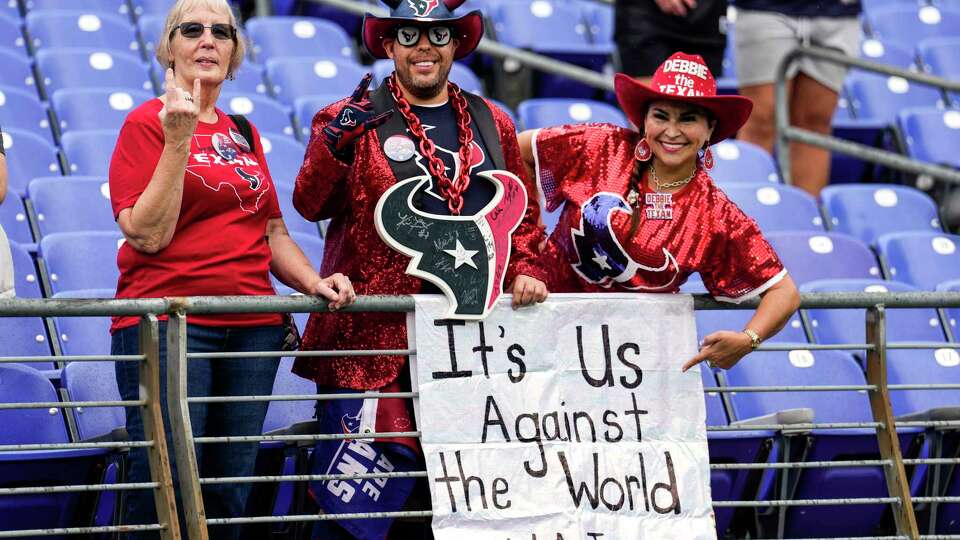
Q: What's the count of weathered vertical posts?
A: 3